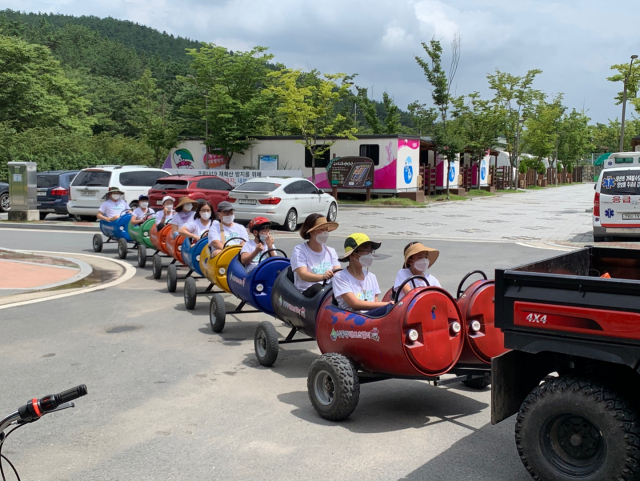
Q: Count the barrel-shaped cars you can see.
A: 10